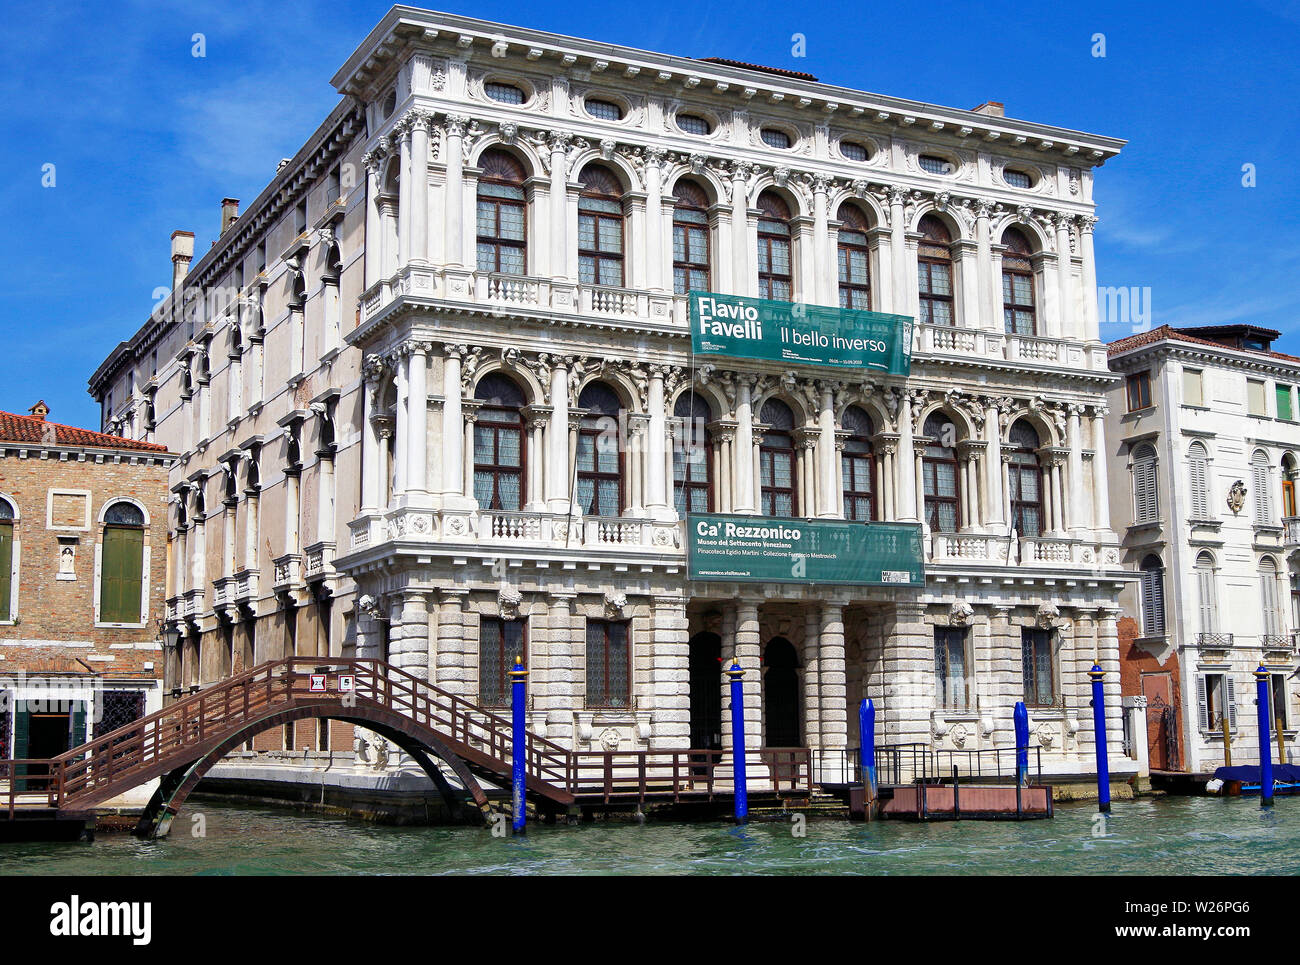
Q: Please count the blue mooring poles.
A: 6